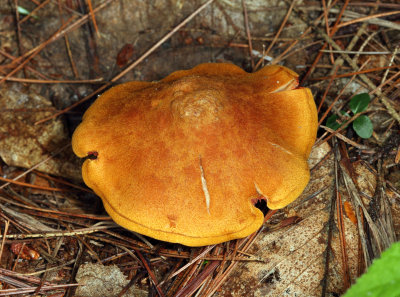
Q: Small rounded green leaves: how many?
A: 3